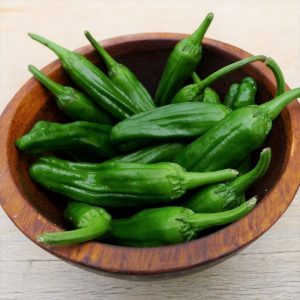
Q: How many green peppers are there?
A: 15